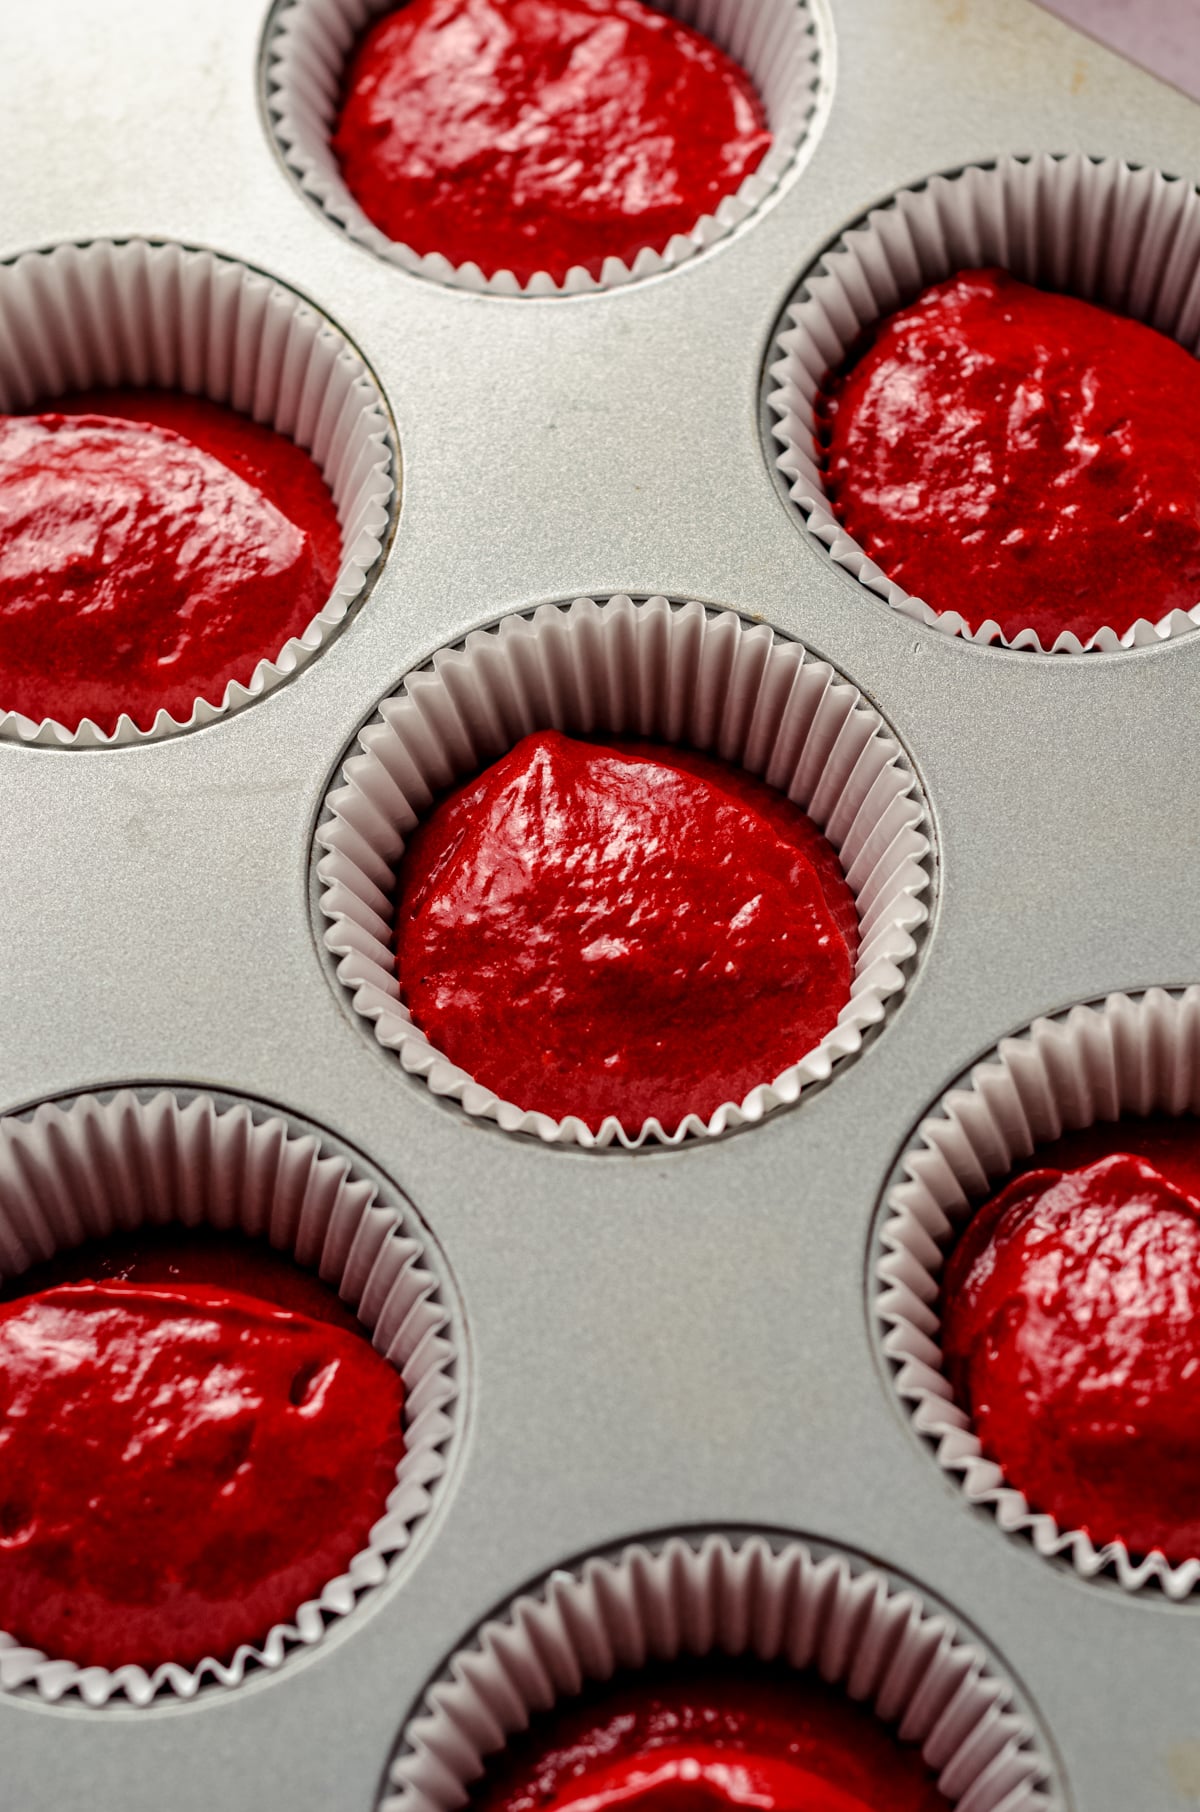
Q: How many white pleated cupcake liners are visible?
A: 7